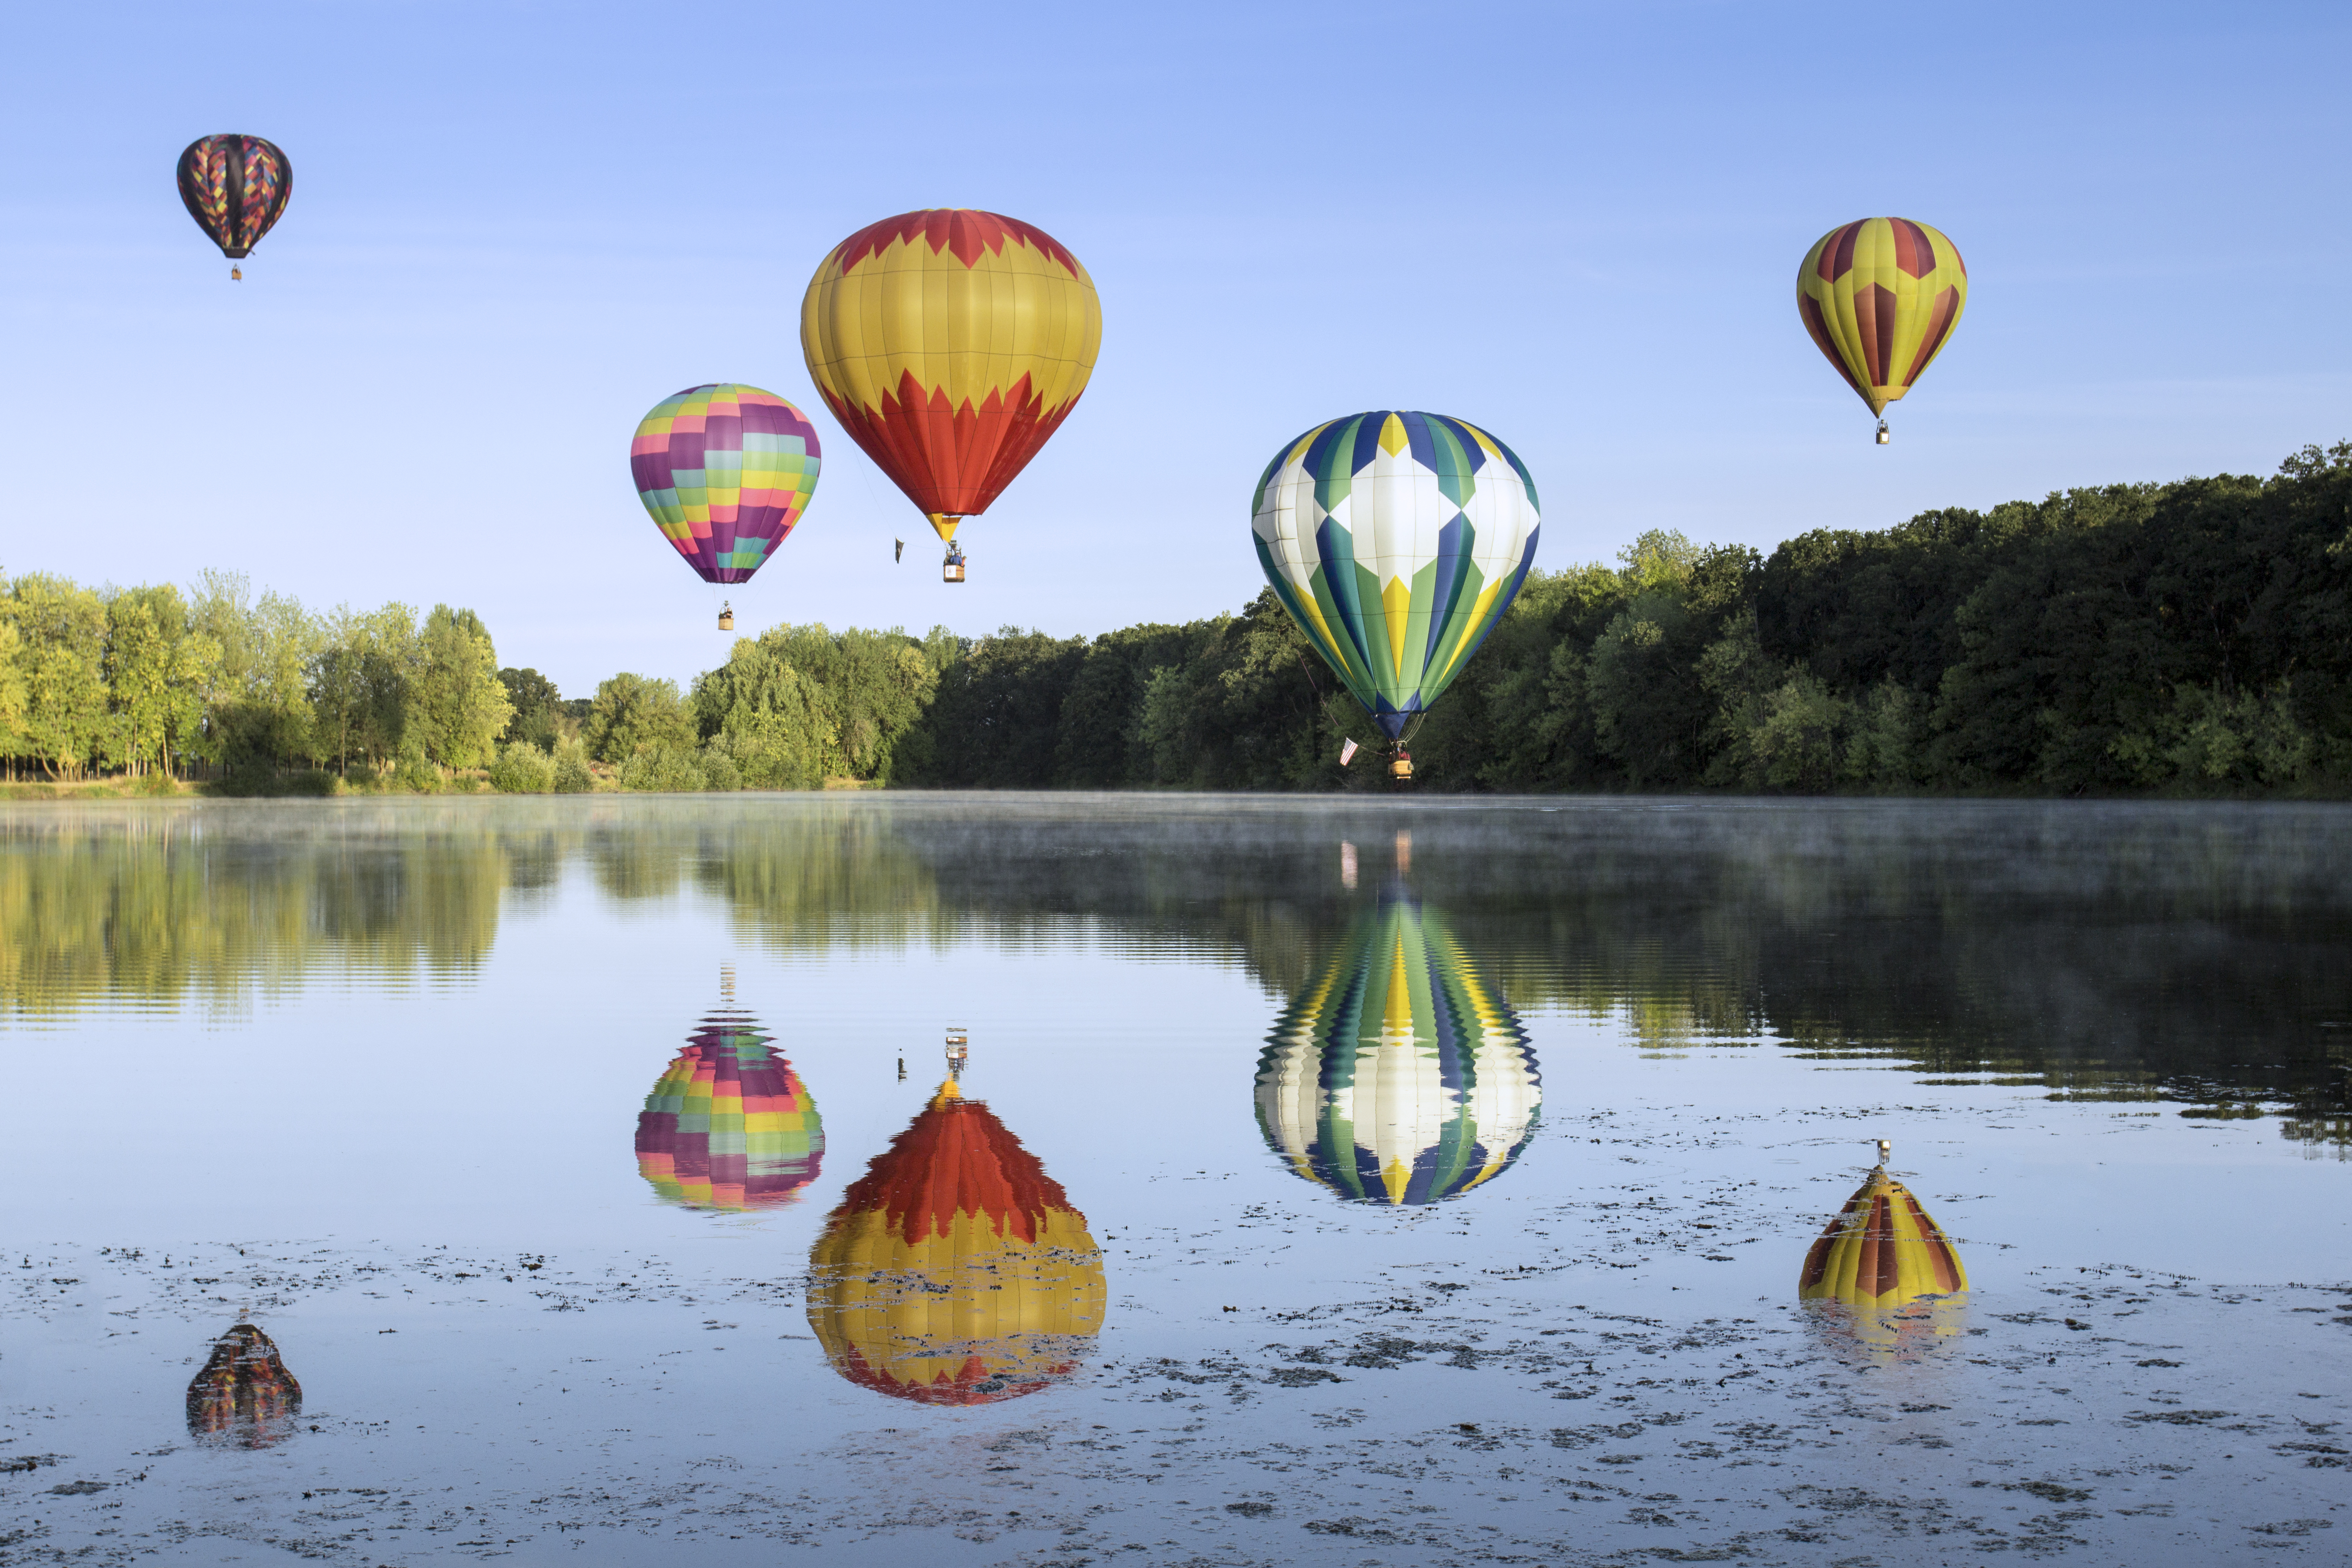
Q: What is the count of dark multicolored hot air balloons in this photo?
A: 1